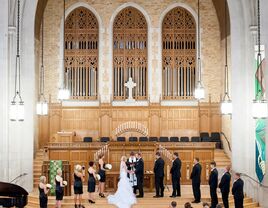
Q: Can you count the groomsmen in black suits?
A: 6